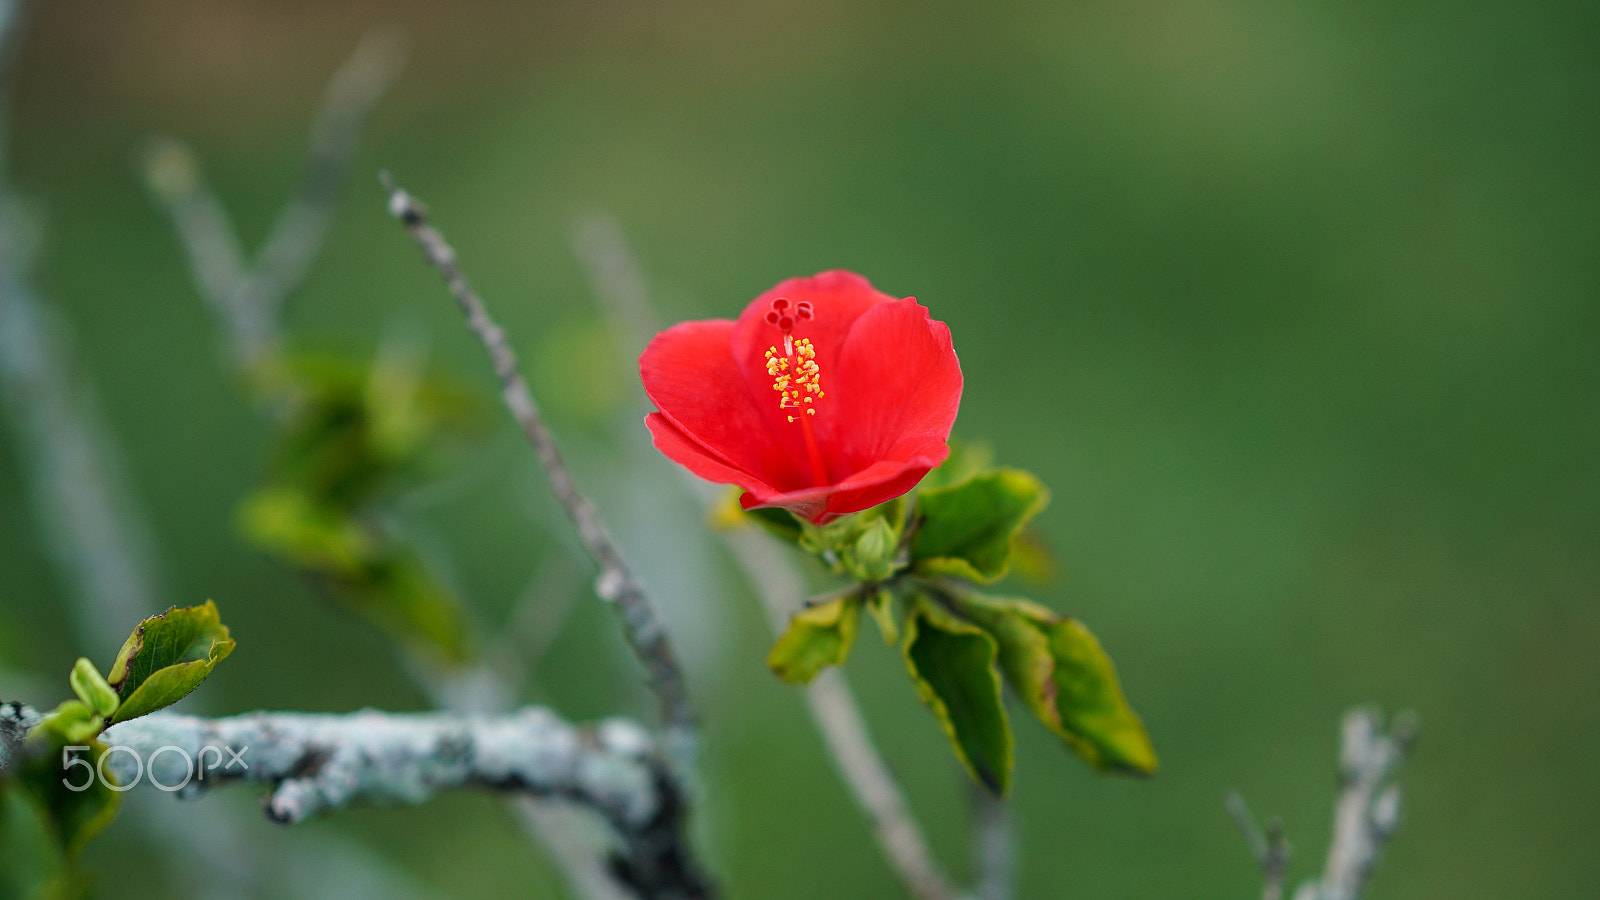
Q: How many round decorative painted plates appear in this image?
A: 0